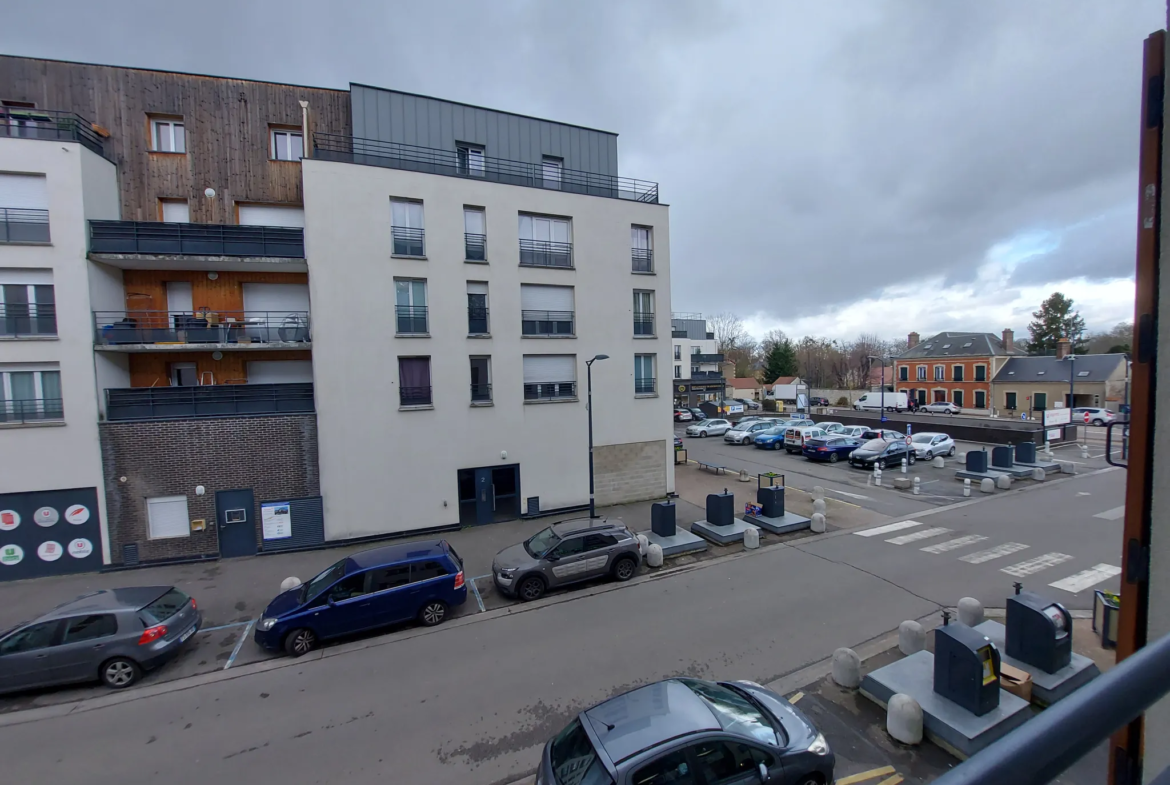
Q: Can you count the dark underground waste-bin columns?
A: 8